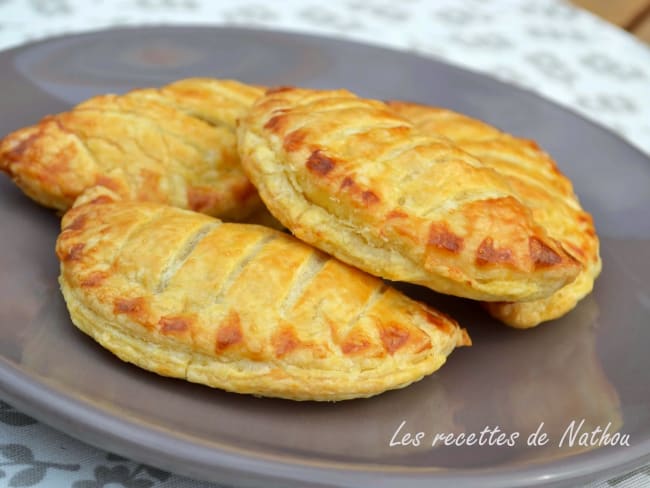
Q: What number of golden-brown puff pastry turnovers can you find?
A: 4